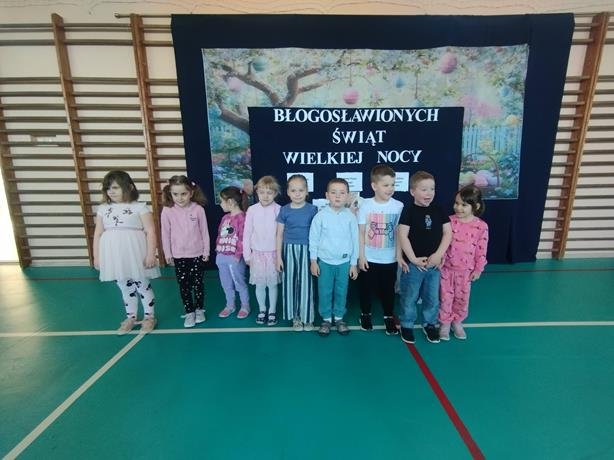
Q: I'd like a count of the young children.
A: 9